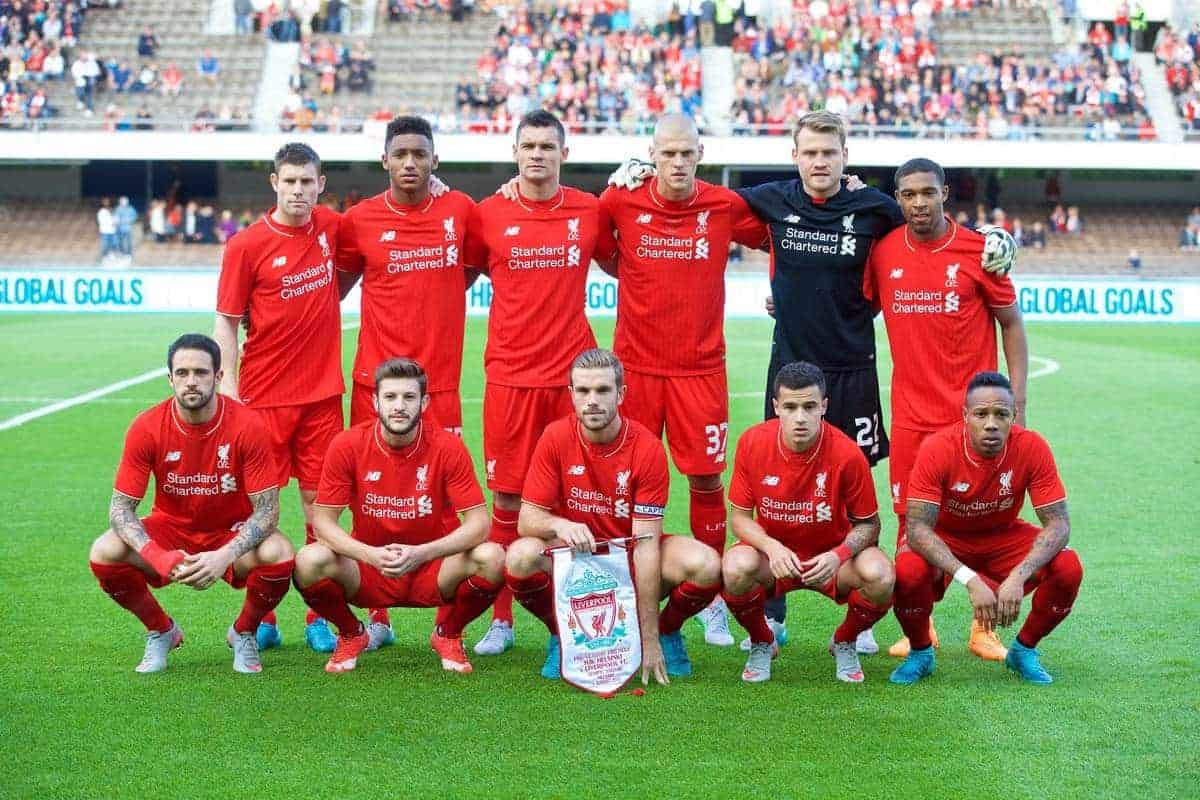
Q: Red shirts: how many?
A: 10